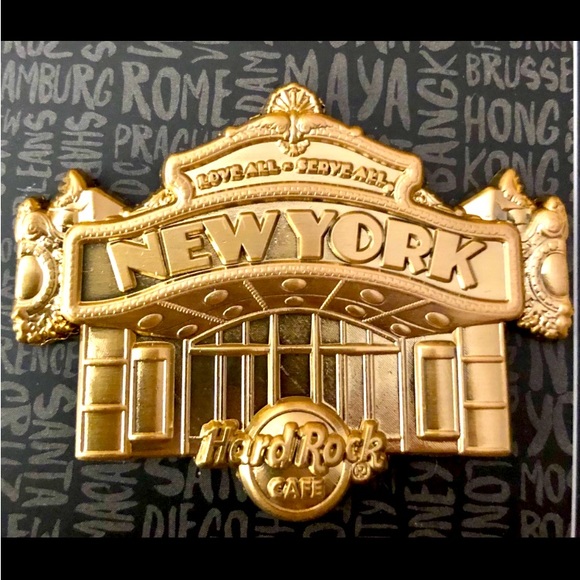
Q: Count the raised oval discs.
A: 10